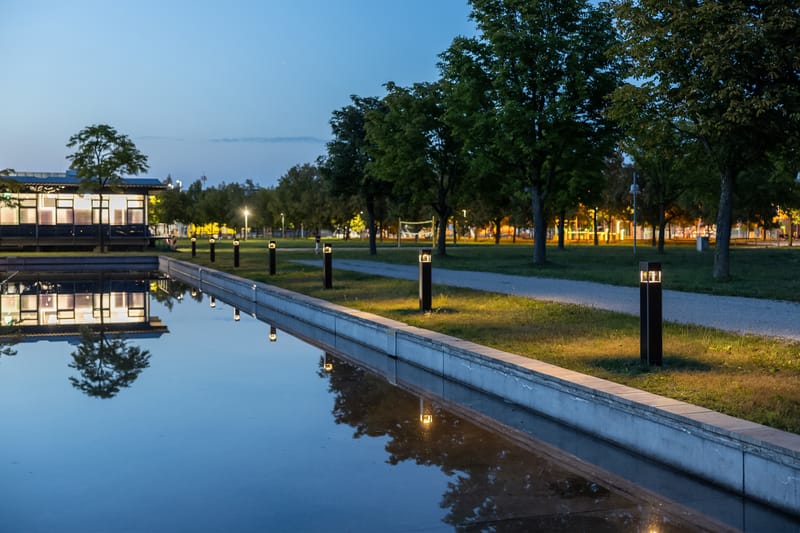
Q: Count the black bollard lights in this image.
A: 7